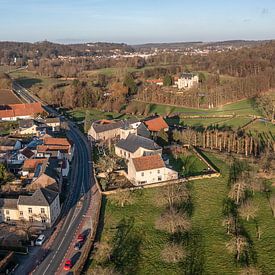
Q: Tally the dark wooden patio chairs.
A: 0